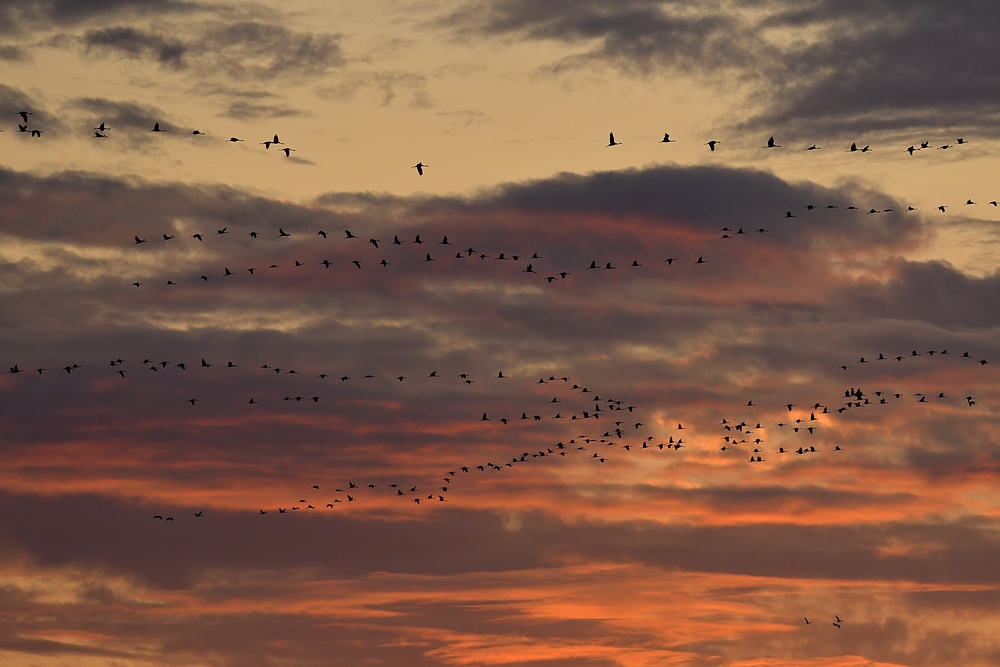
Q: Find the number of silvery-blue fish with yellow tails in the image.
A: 0